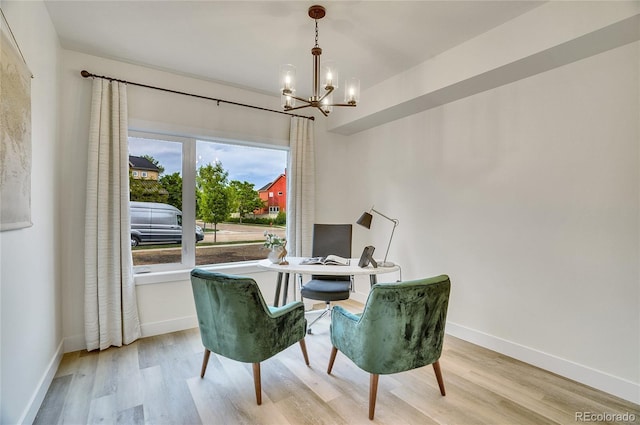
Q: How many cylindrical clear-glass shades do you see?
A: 5